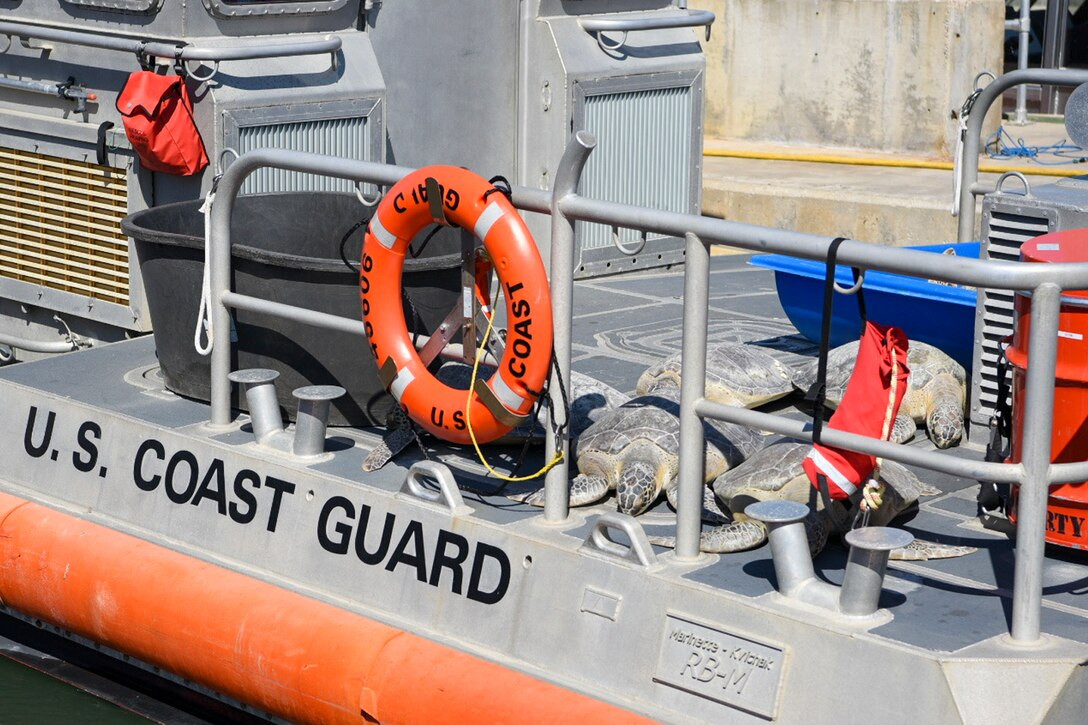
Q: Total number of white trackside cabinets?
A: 0